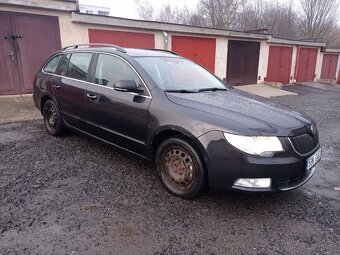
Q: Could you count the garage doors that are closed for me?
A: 7